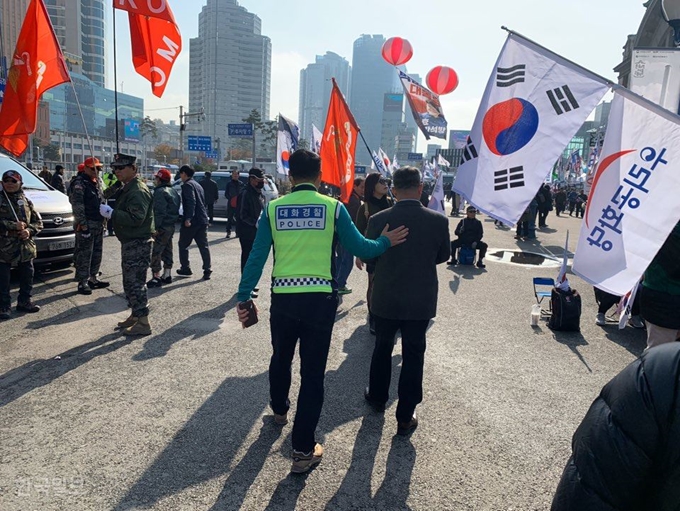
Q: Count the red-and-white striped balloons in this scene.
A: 2